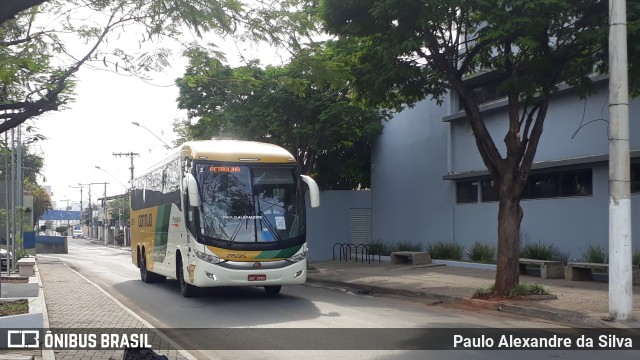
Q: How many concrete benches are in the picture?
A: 3